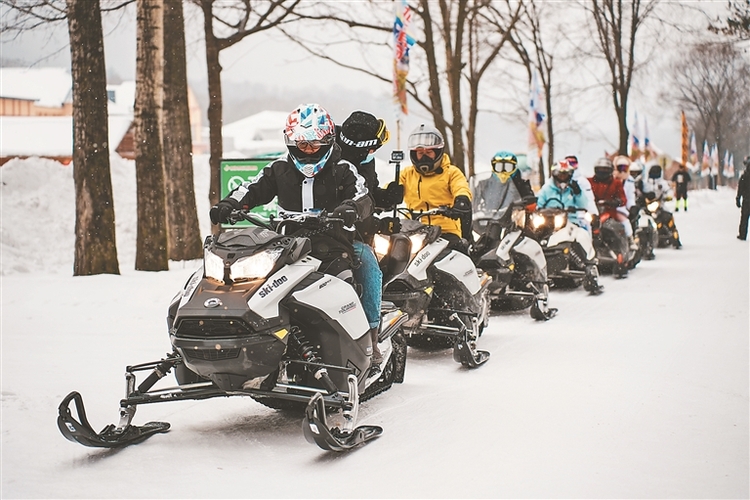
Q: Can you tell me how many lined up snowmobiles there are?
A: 7